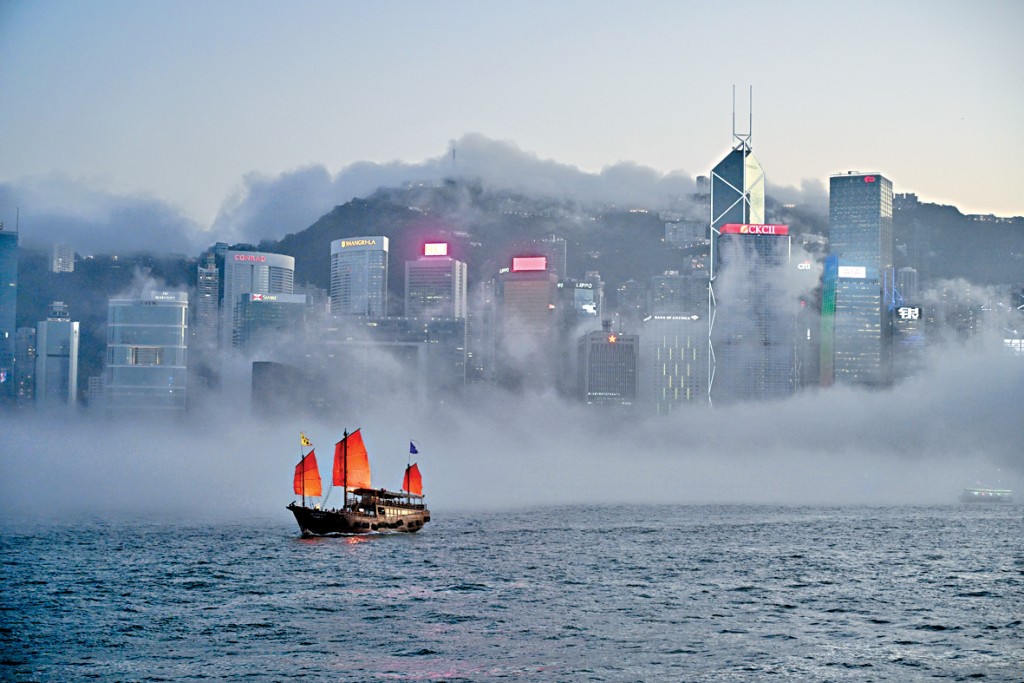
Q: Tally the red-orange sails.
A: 3